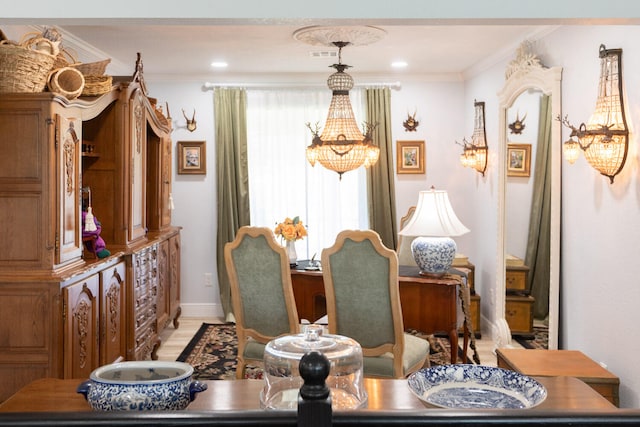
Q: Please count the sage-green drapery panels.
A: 2